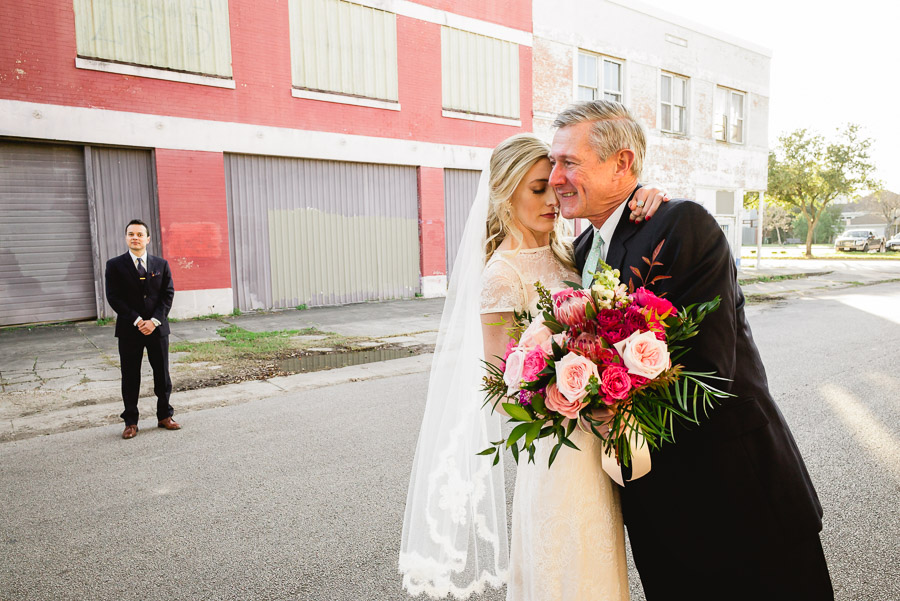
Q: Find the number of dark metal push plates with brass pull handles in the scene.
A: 0